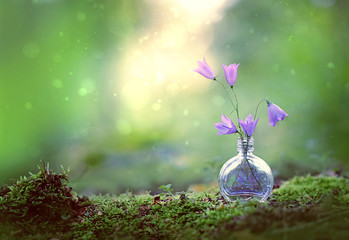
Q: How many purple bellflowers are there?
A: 5